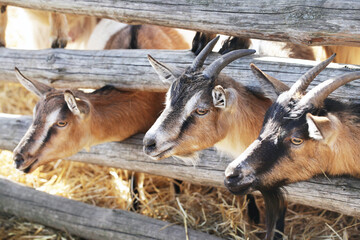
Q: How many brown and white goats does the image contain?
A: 3